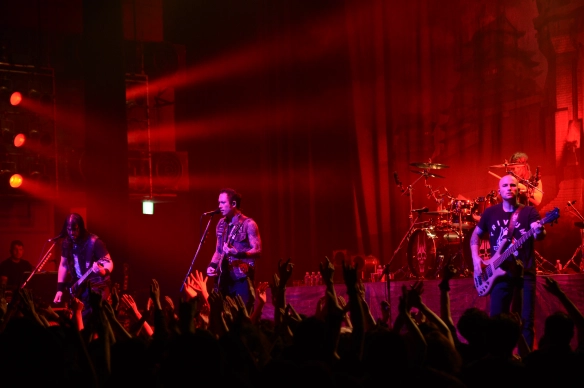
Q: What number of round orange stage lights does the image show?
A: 3